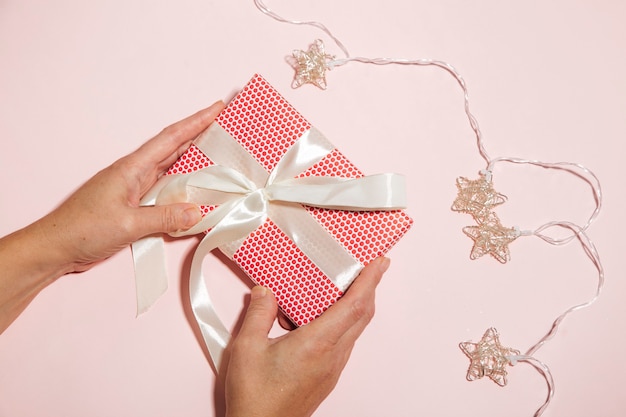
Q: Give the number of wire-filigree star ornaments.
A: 4